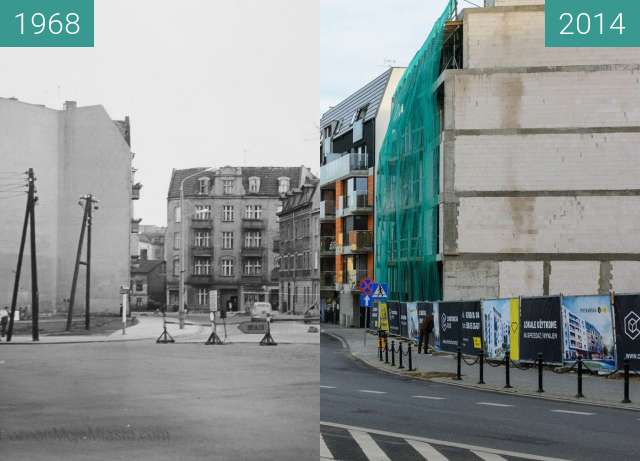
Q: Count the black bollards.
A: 11